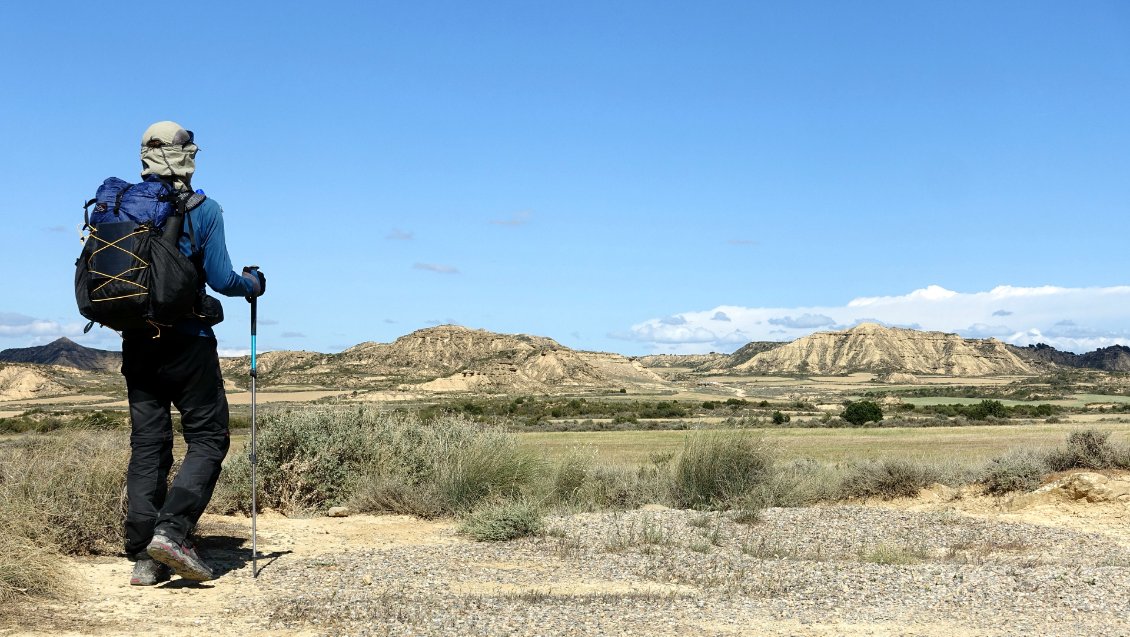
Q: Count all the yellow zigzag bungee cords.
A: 1